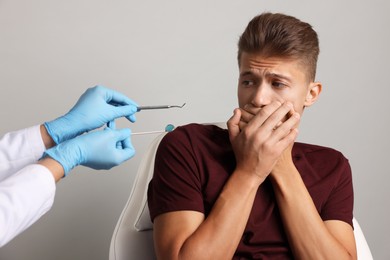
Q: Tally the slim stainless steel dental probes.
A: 1